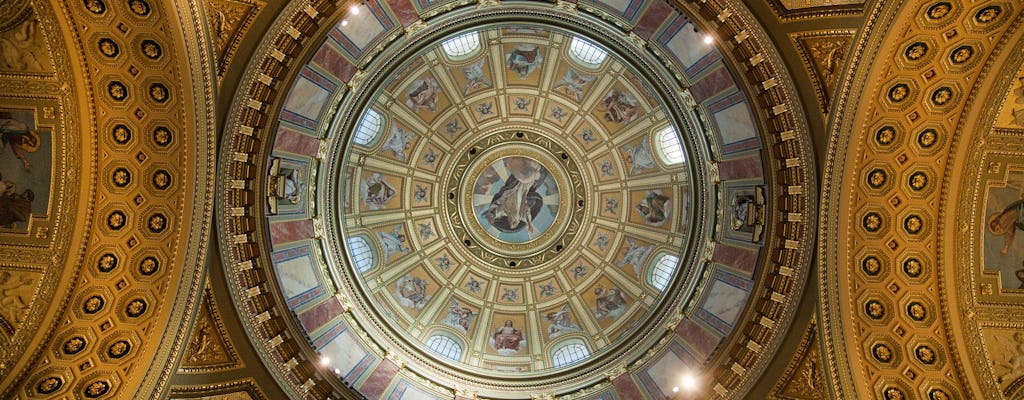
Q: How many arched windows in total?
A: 8